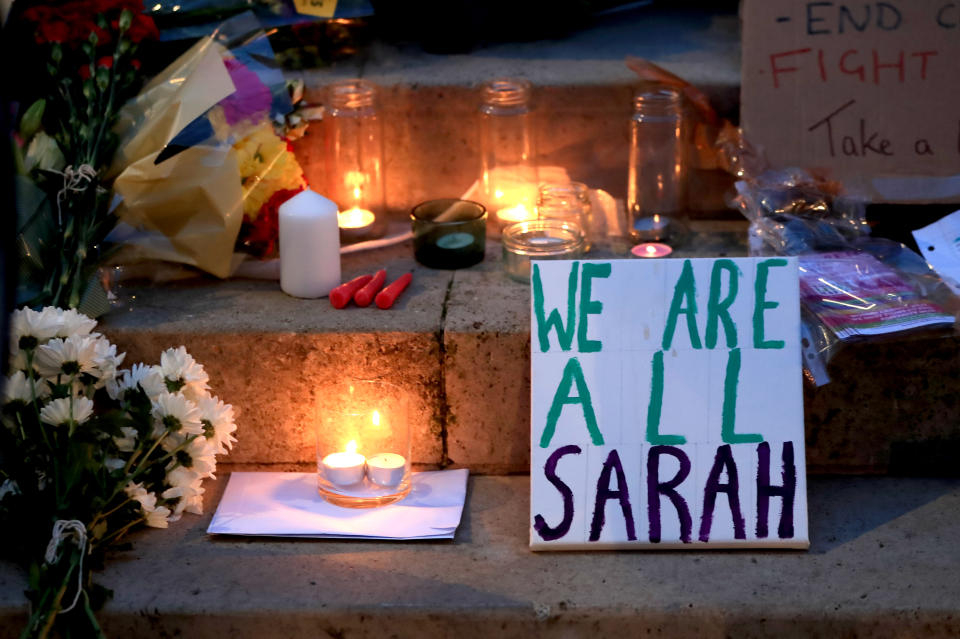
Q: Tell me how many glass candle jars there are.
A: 7